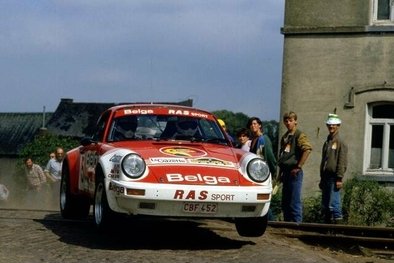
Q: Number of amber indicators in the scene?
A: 2